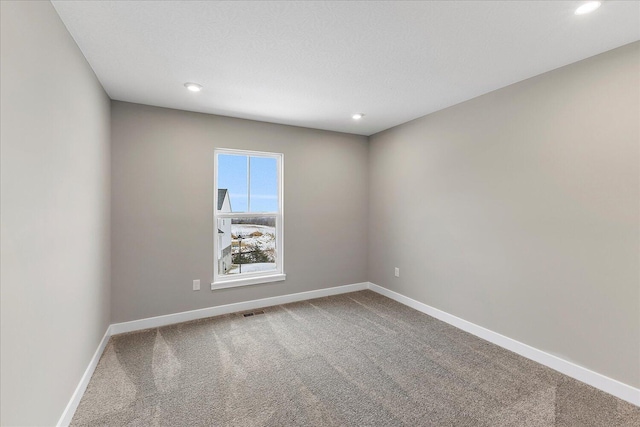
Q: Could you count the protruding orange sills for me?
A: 0